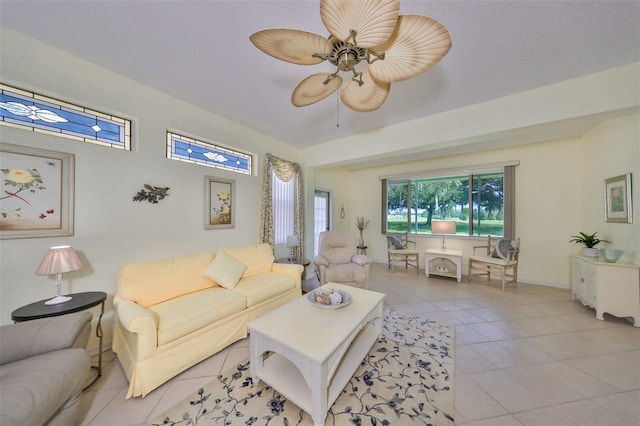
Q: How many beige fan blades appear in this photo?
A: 5